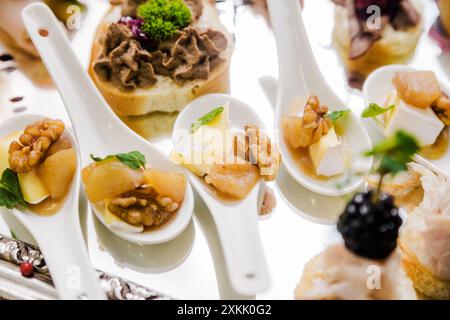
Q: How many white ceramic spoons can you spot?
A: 5